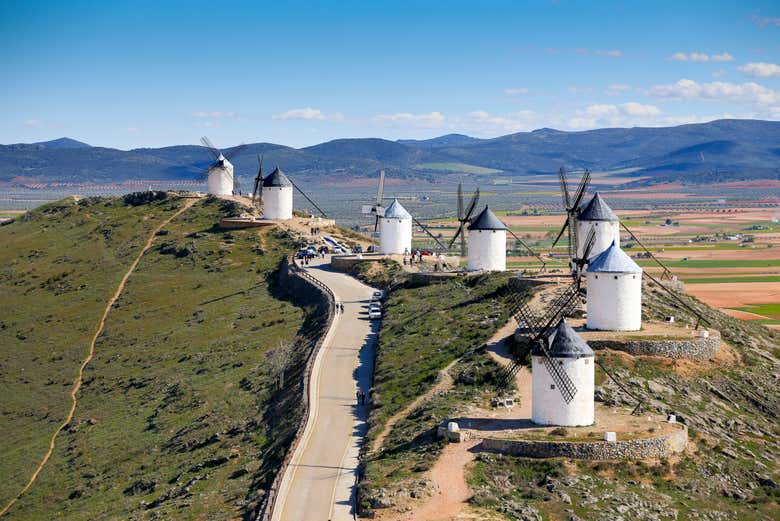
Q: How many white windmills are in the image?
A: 7